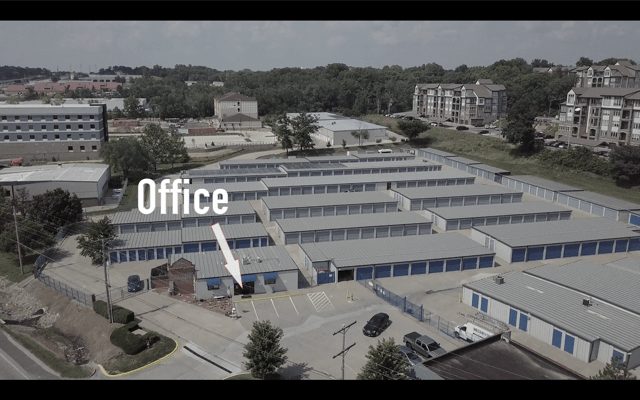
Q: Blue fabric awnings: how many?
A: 3